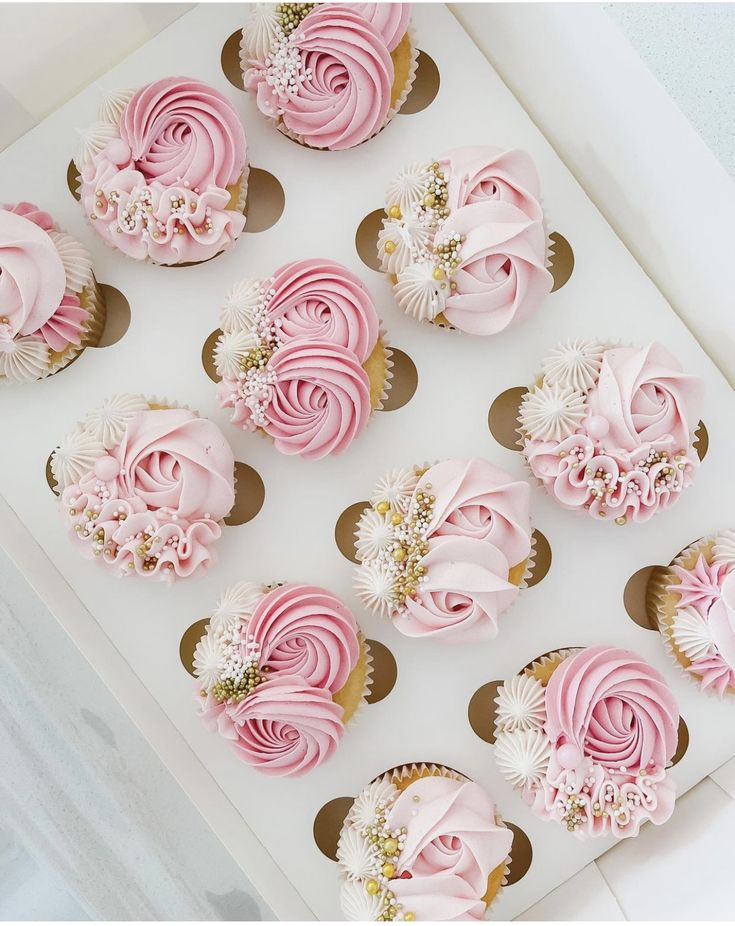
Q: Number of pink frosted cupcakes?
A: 12